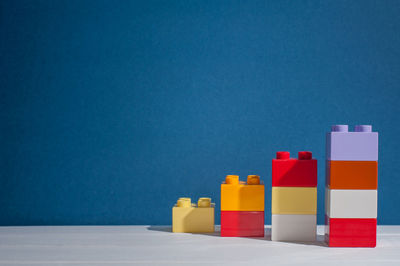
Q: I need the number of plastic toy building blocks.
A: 10